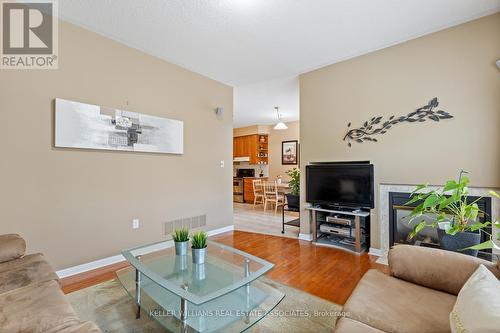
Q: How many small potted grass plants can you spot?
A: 2